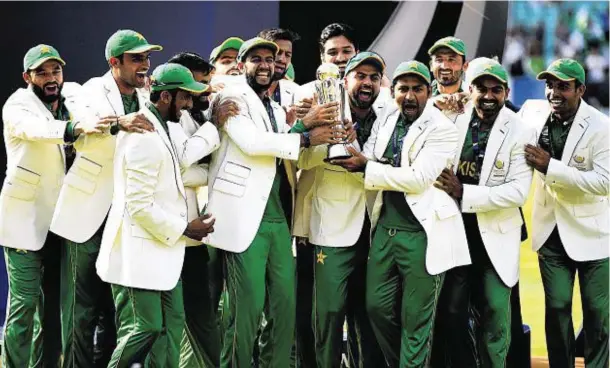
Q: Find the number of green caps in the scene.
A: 11